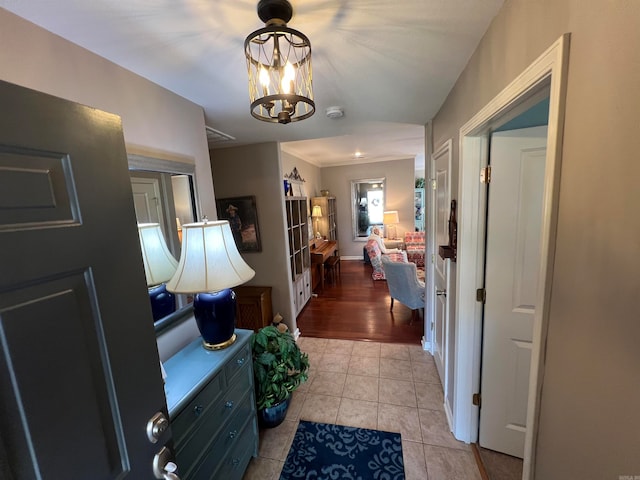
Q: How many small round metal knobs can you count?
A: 5